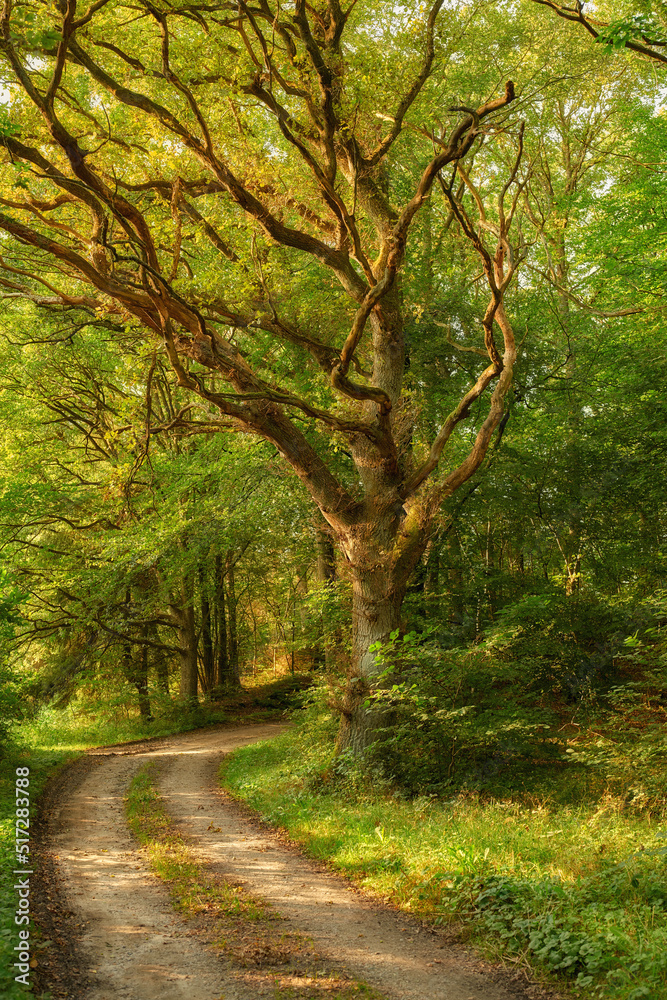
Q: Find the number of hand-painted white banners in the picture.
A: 0